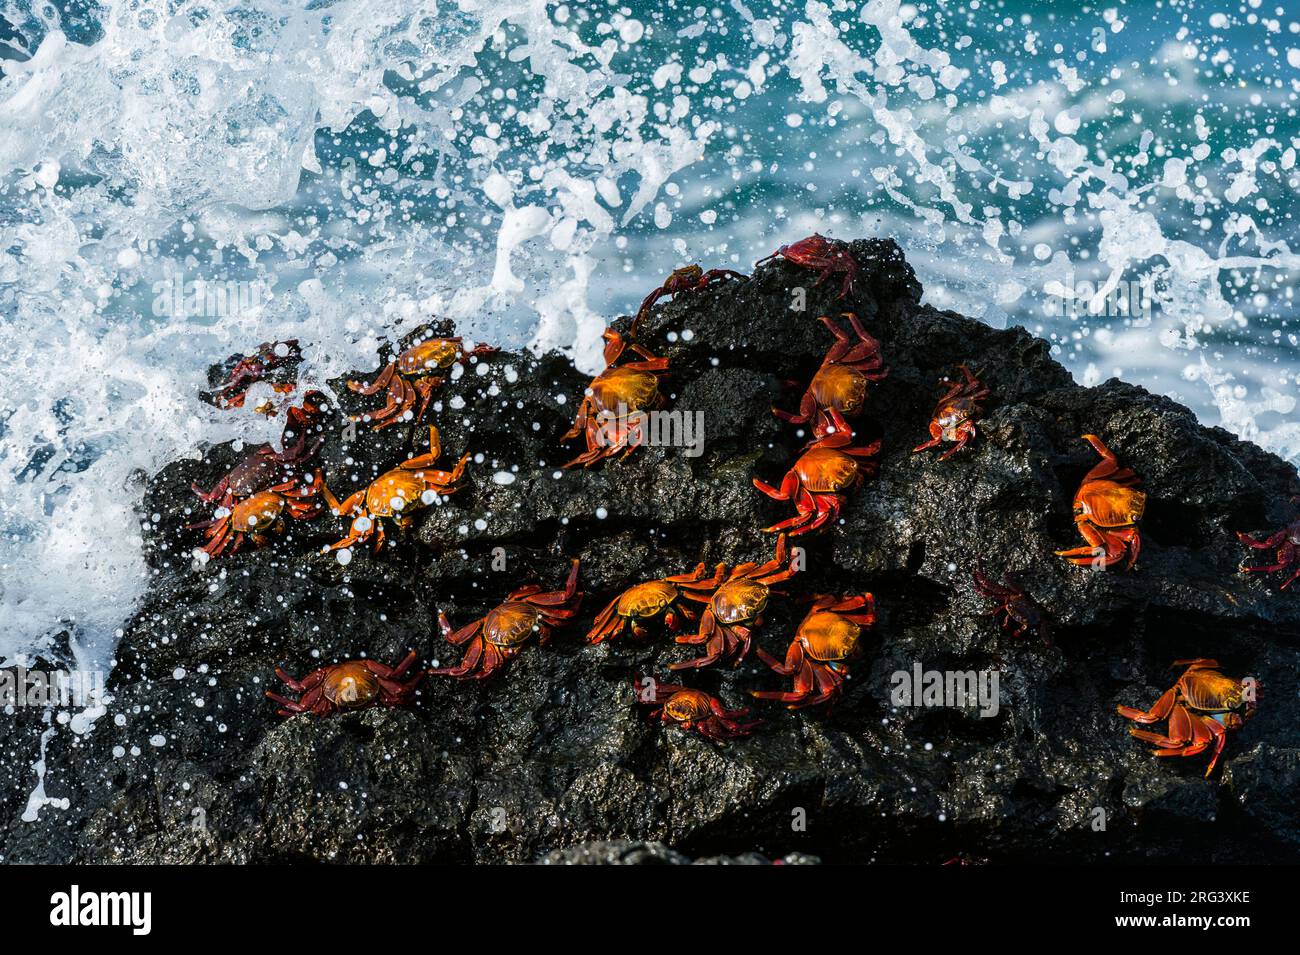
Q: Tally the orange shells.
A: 14